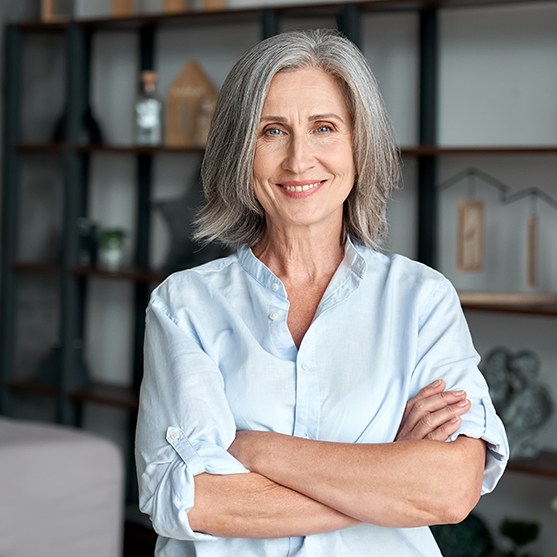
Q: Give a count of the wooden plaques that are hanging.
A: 2